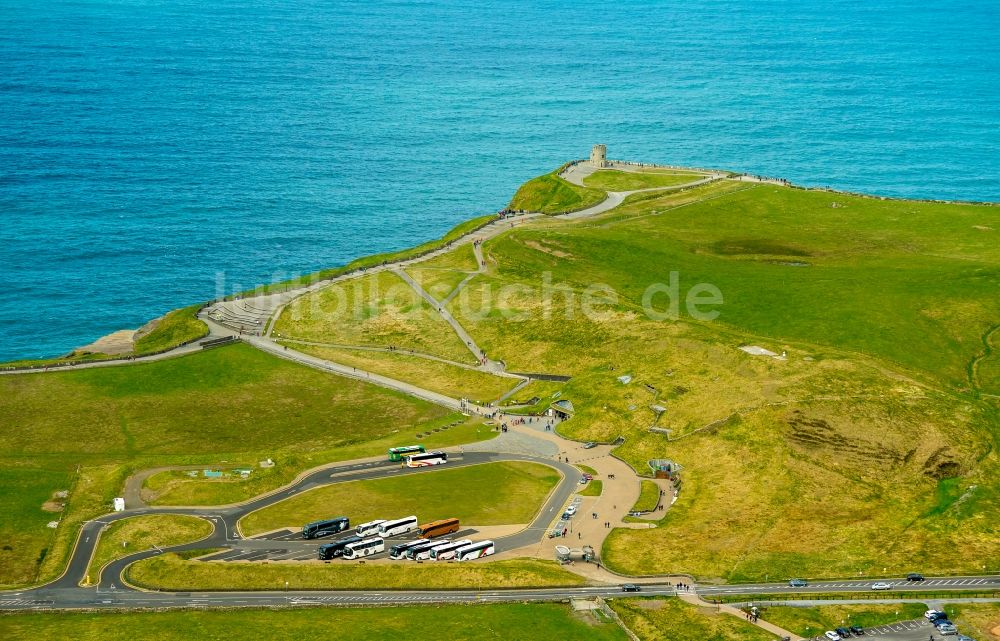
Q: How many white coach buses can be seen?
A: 8